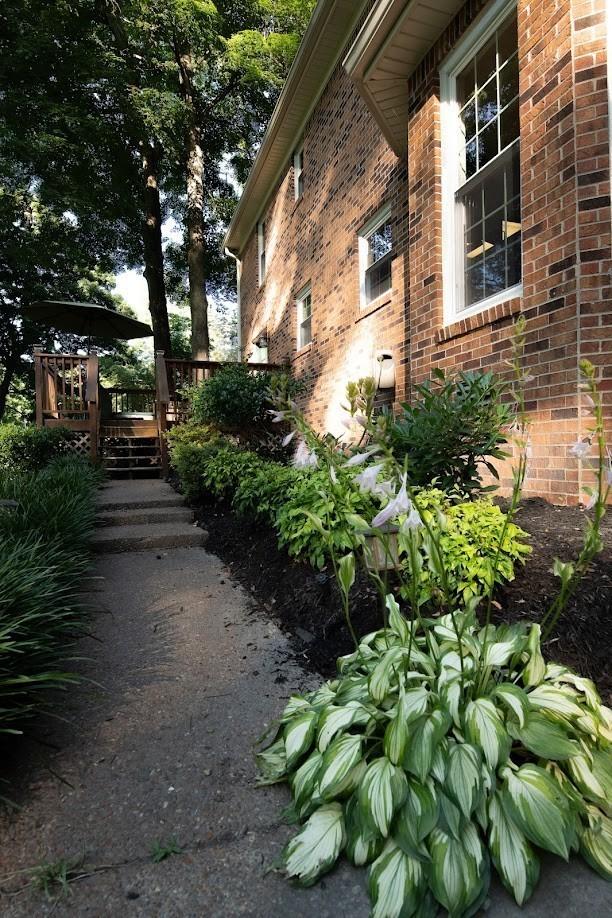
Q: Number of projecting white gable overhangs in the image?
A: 2